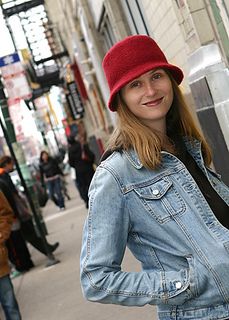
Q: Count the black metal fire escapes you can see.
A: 1